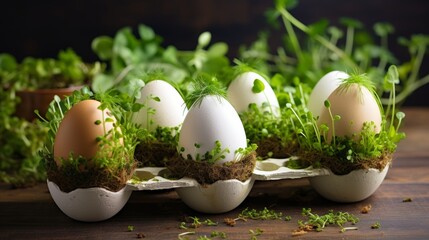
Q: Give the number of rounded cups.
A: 3